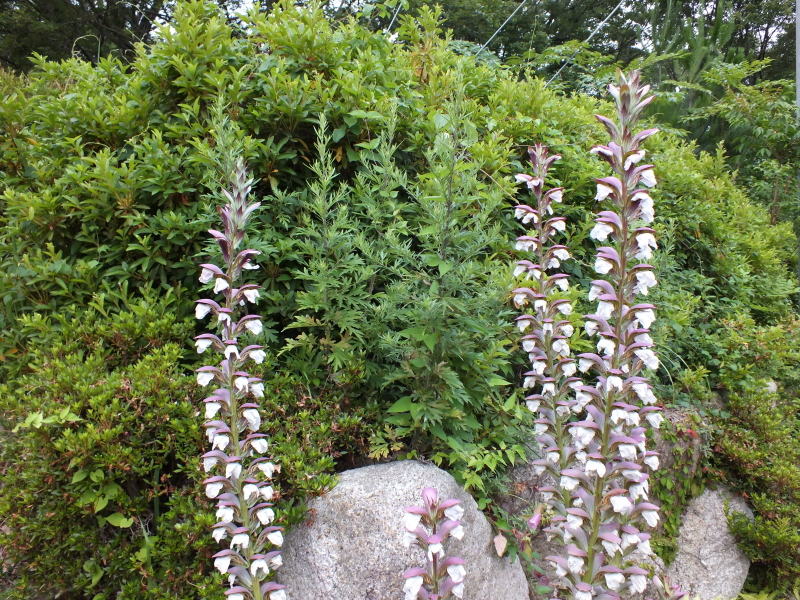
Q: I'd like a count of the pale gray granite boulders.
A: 2